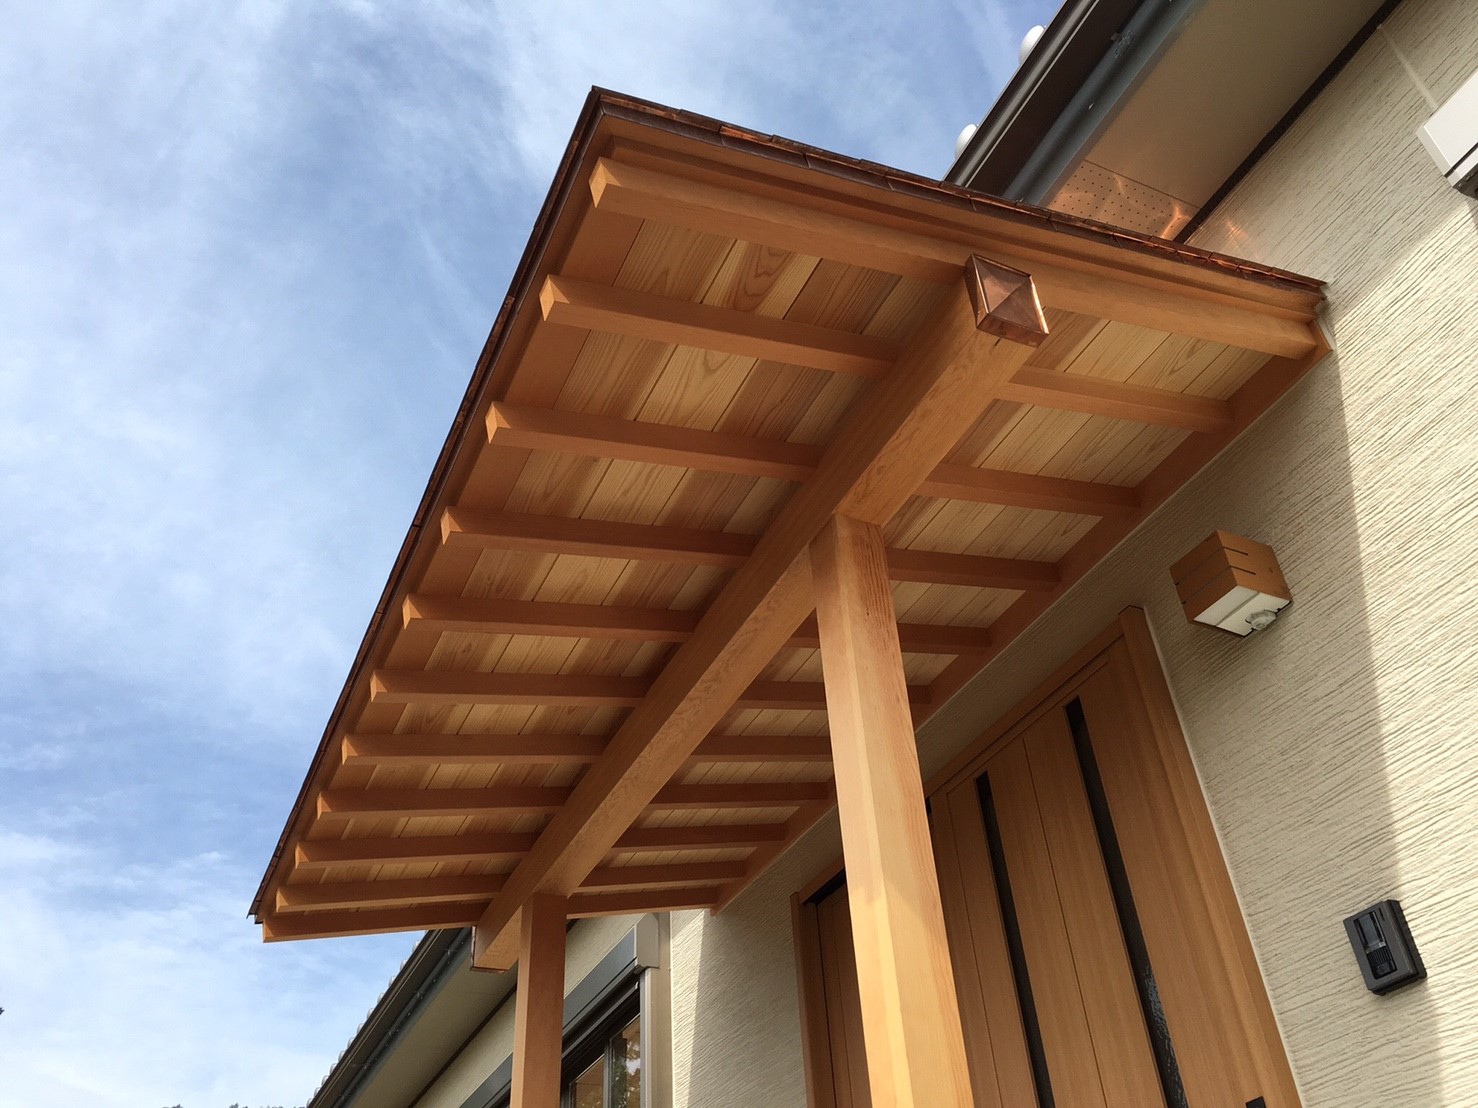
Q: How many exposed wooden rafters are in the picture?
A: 11